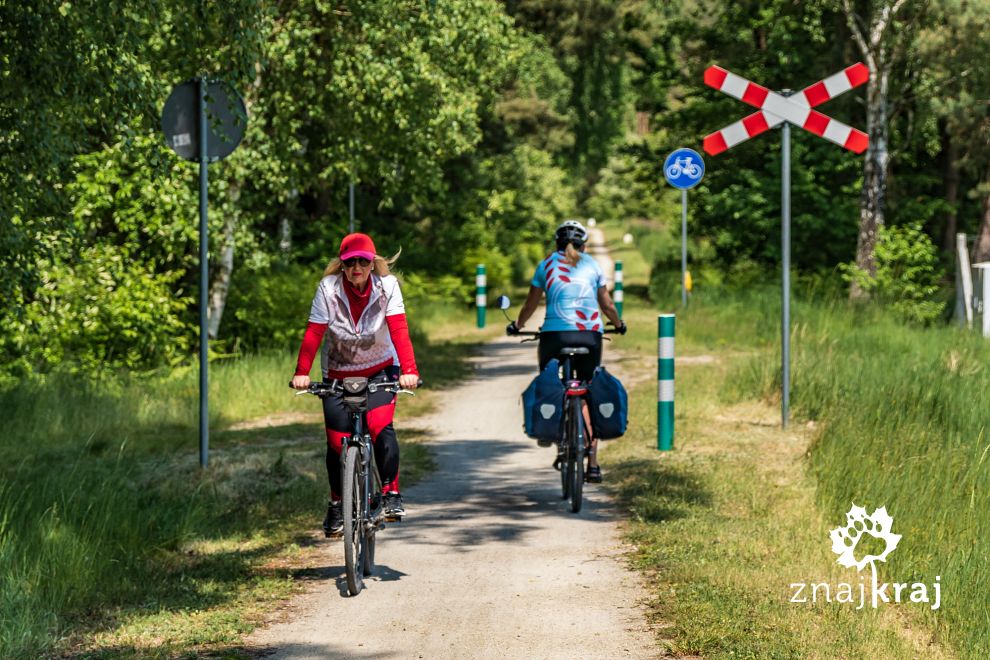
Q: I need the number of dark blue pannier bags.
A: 2